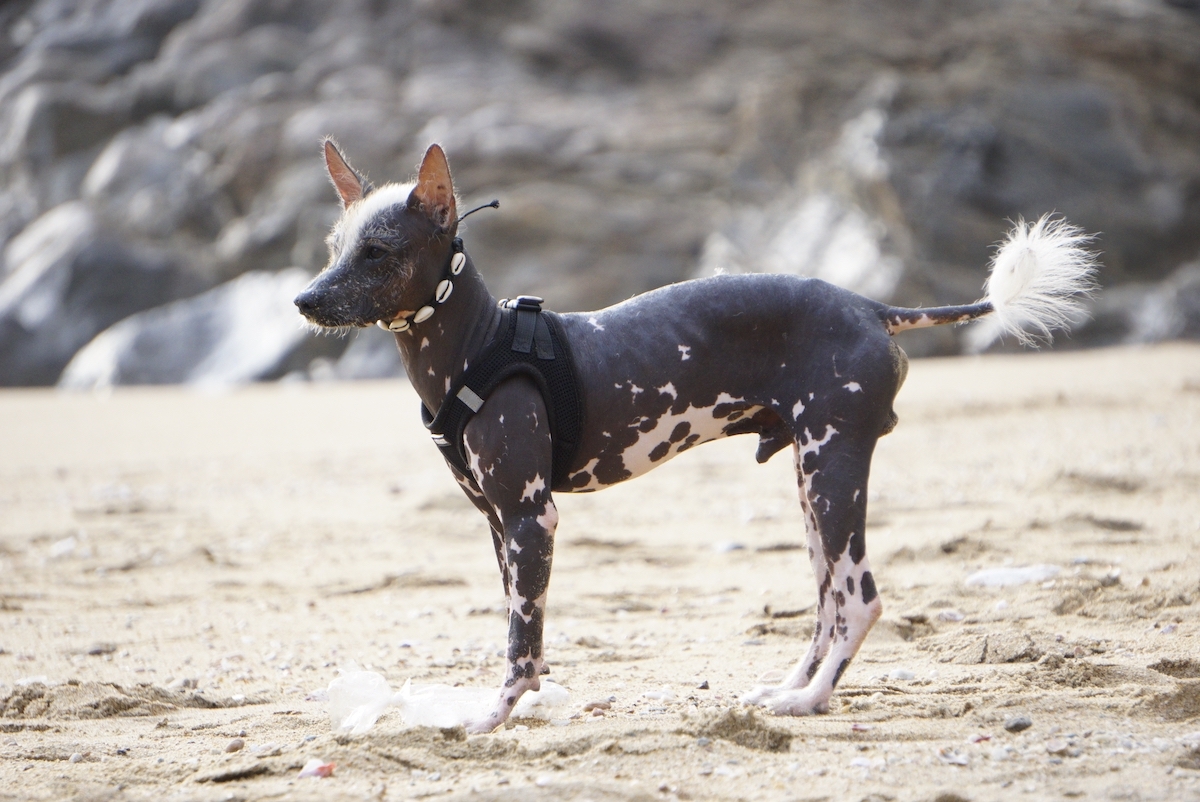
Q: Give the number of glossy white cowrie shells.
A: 5